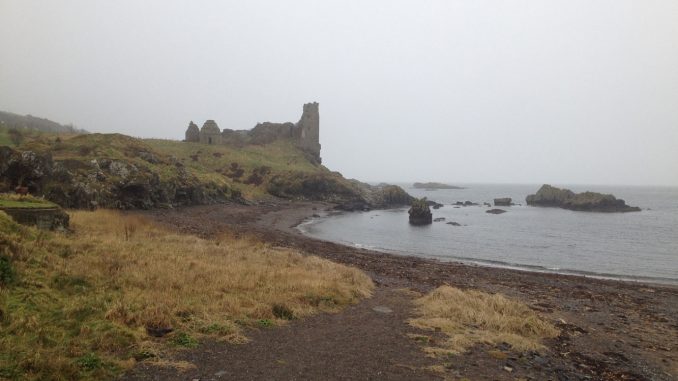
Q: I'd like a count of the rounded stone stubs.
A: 2